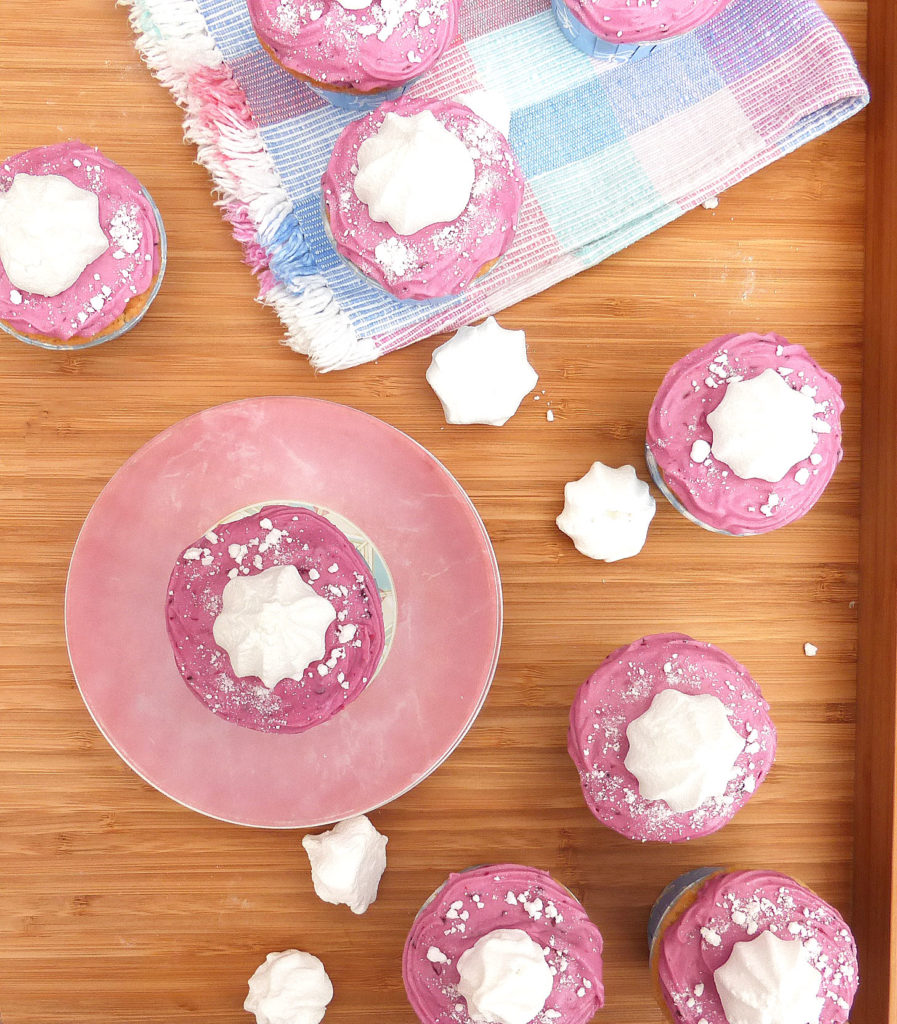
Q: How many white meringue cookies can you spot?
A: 11